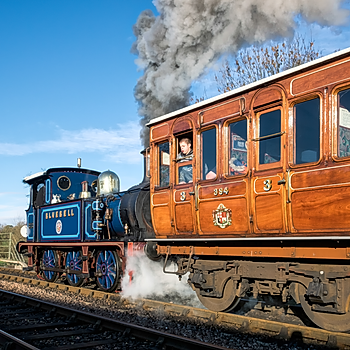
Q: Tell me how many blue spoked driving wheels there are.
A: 3